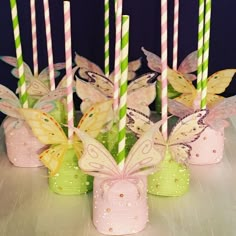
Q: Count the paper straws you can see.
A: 11